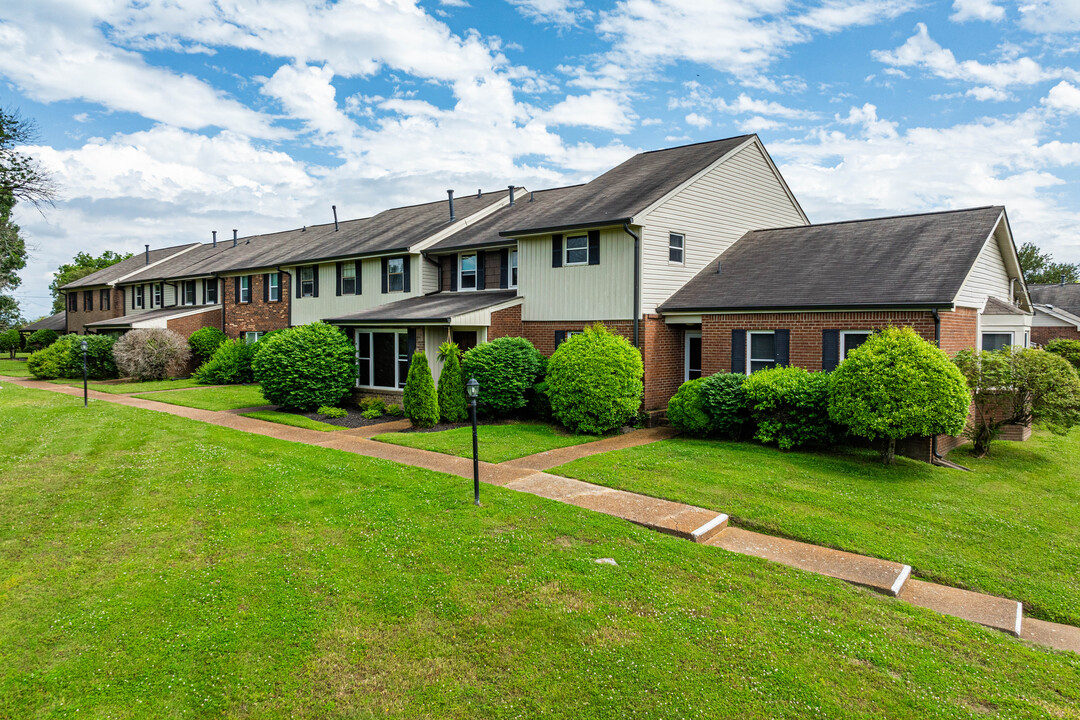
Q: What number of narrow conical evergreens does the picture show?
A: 2